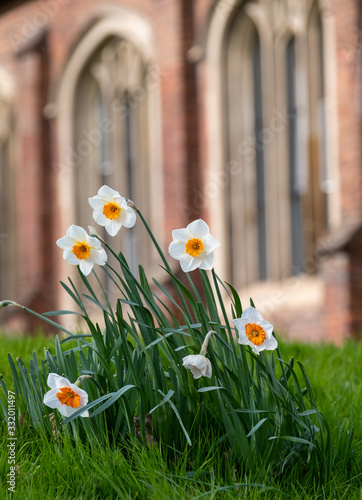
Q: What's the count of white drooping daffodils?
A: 1